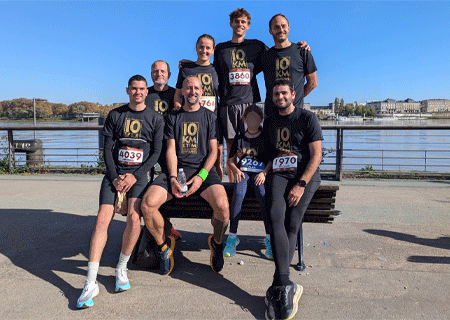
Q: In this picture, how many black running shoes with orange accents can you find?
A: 2